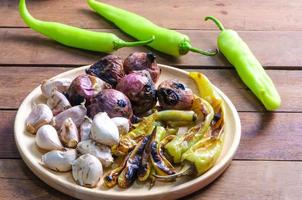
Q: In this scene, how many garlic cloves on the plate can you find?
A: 12